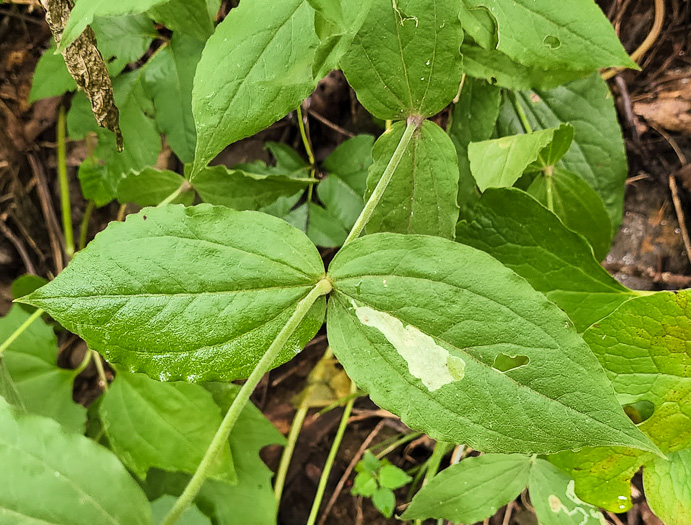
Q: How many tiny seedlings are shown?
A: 1